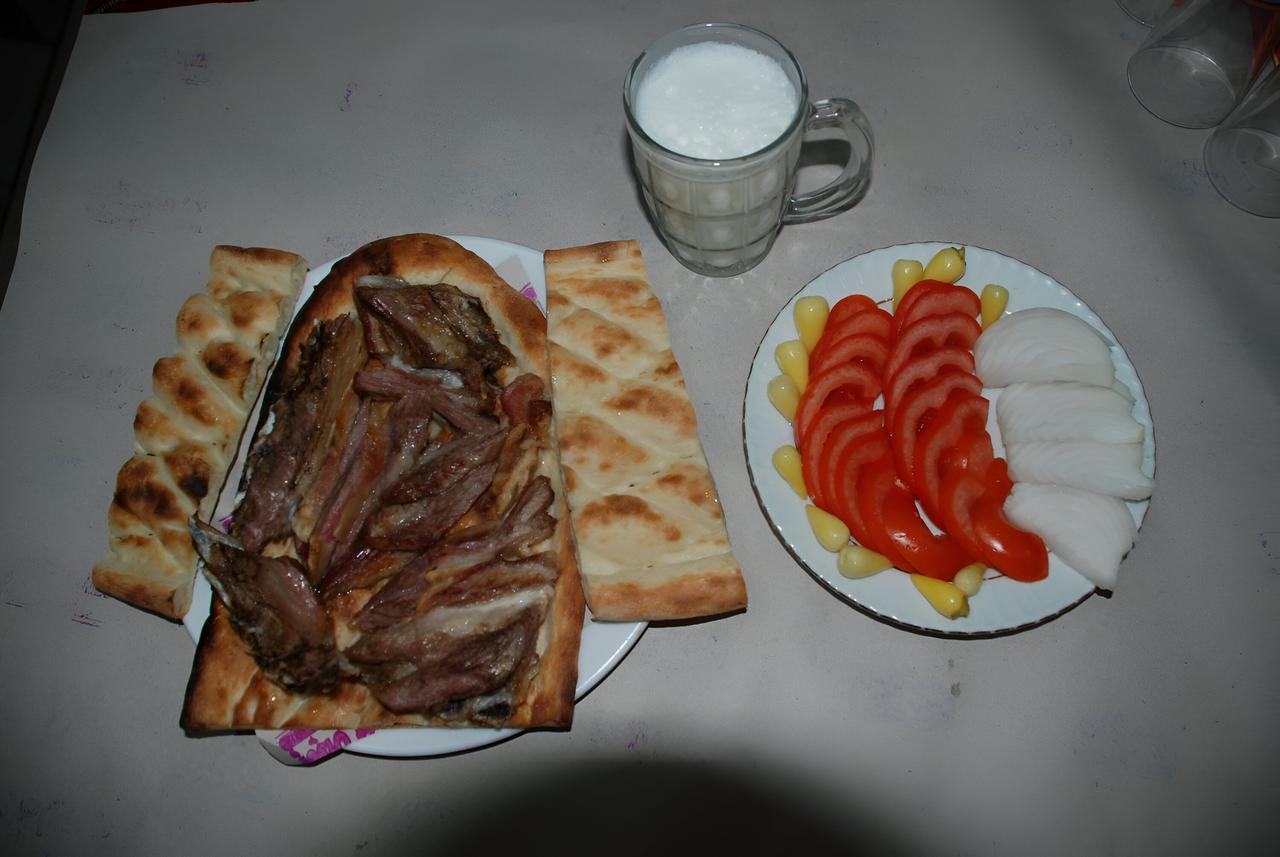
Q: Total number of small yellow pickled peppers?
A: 11